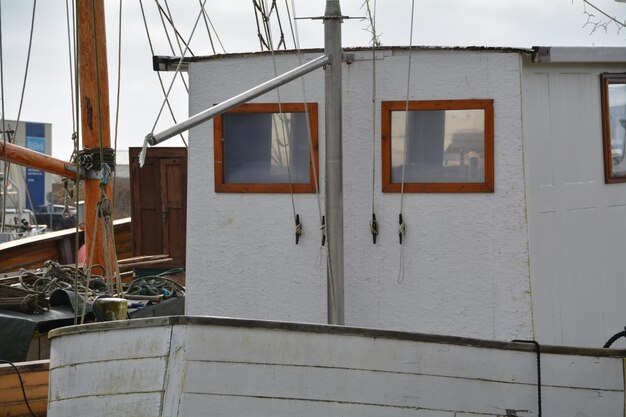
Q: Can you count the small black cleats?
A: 4